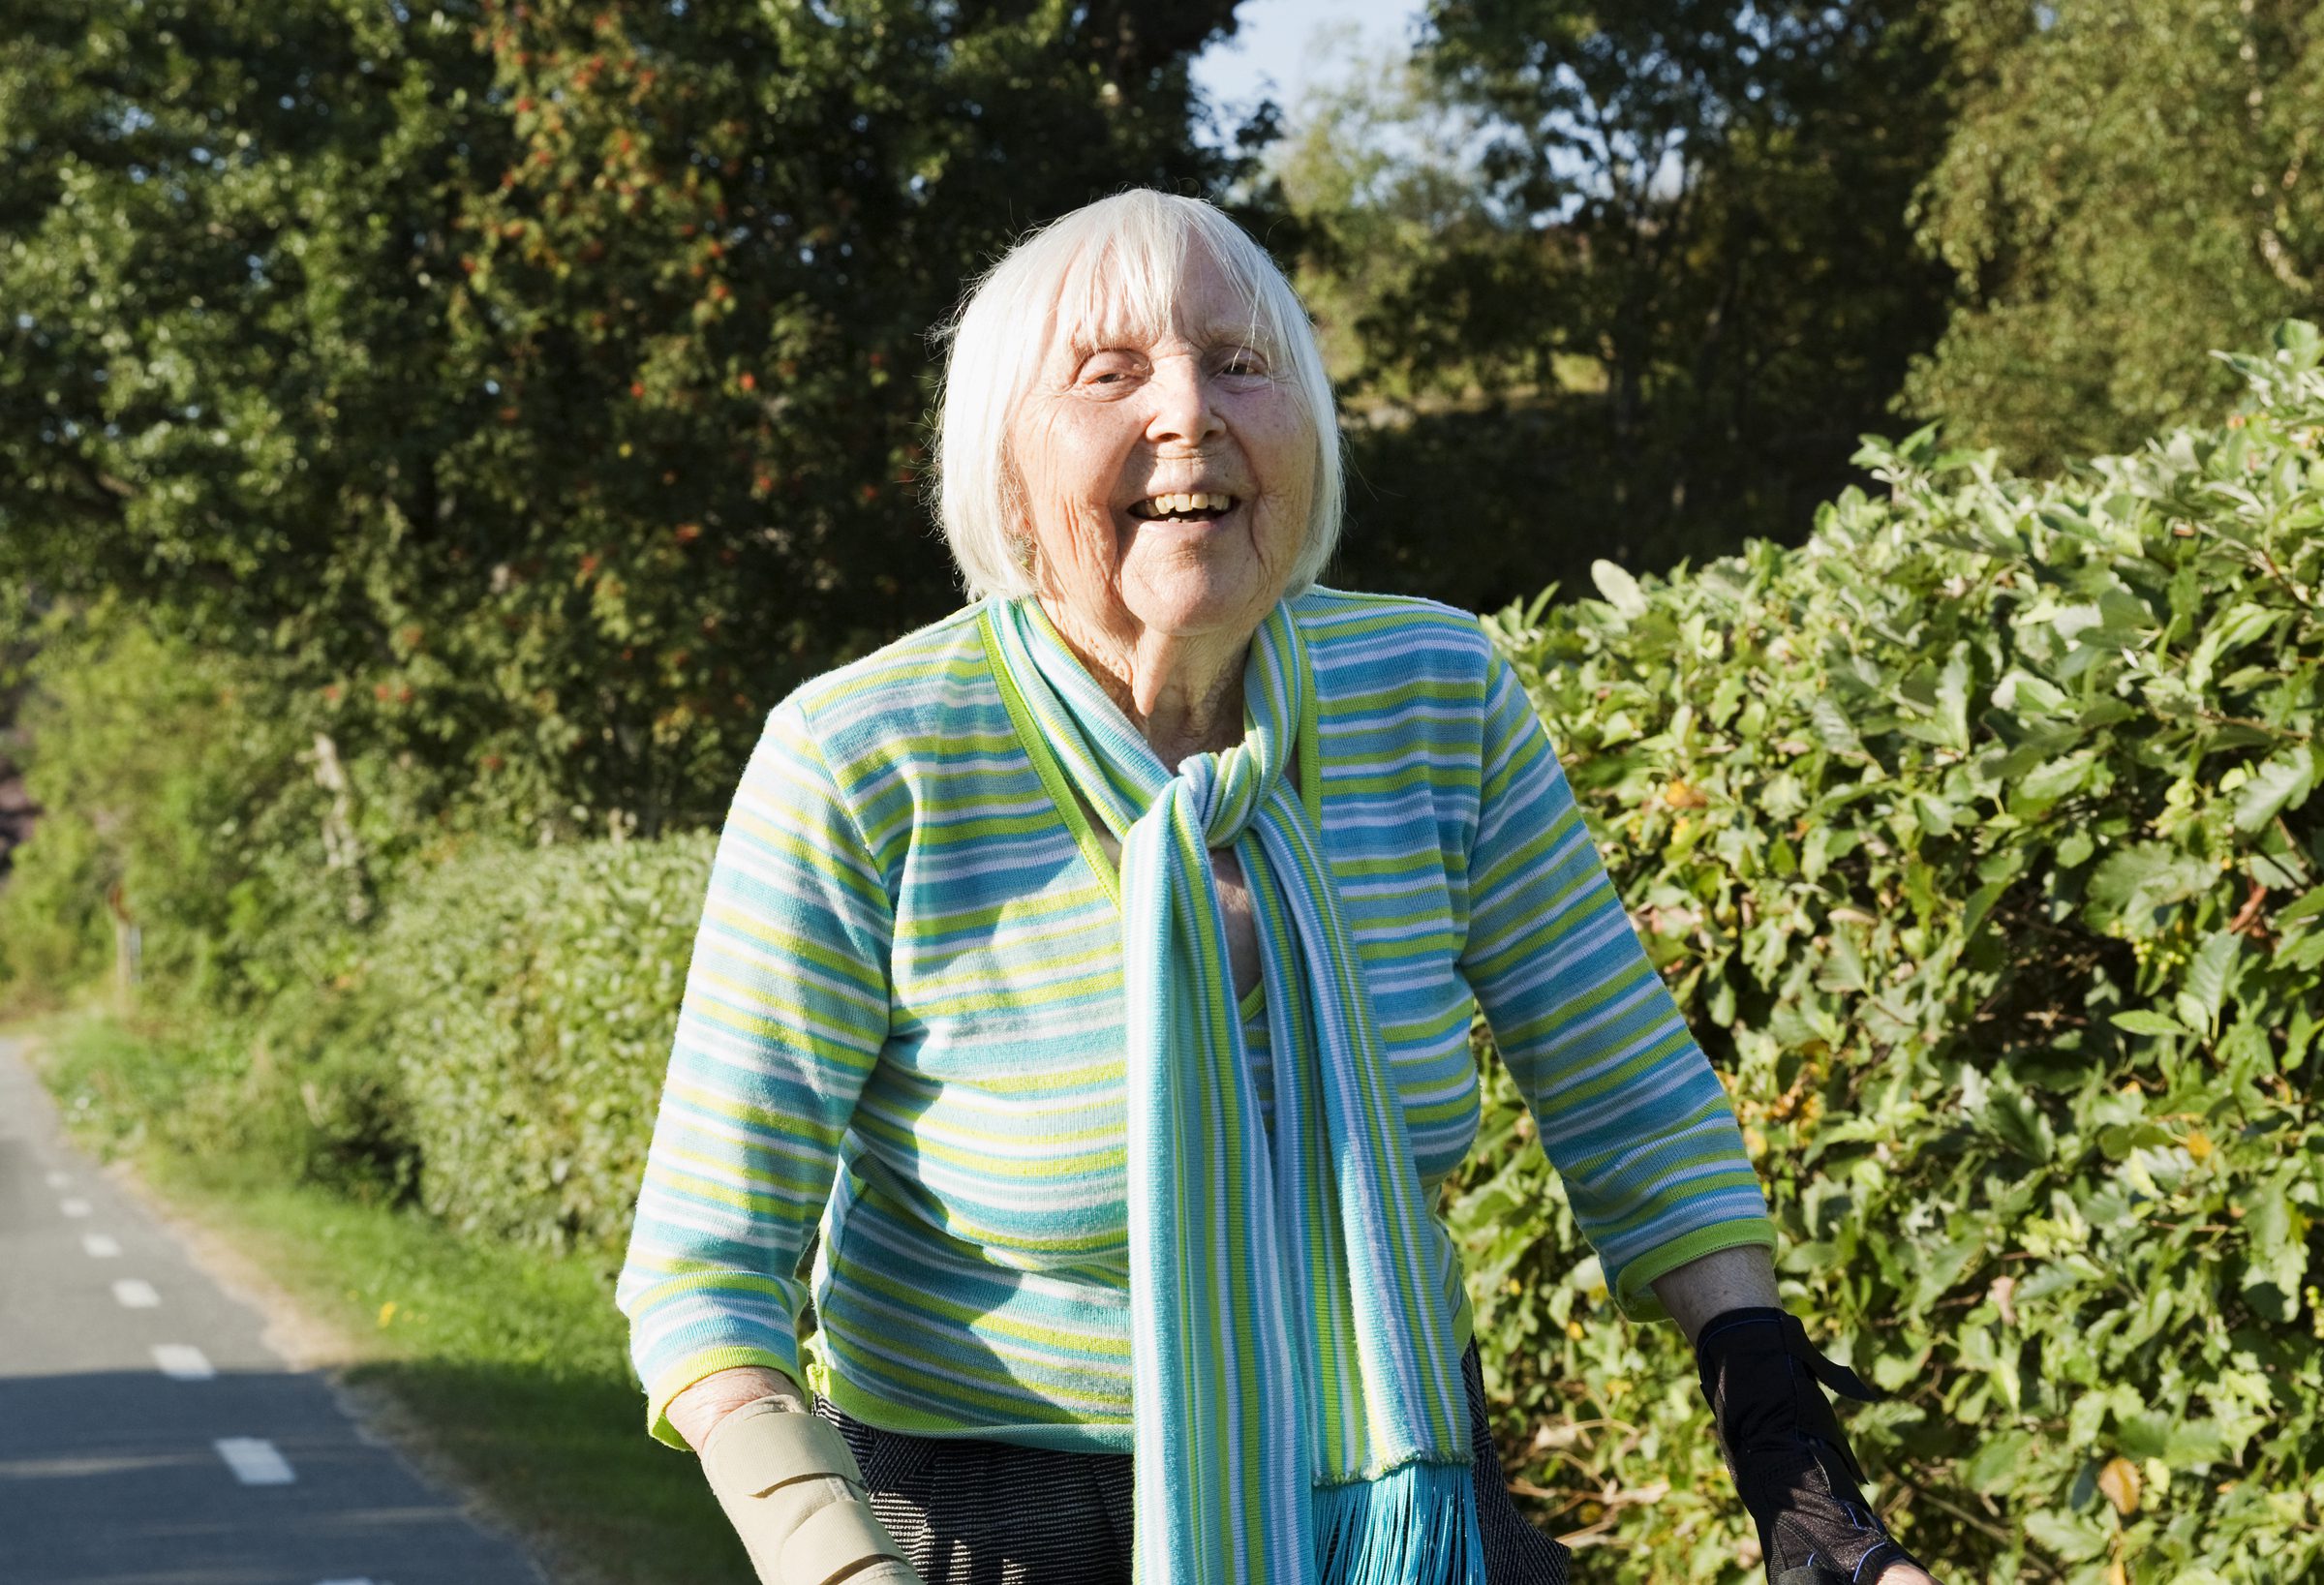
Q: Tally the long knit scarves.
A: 1